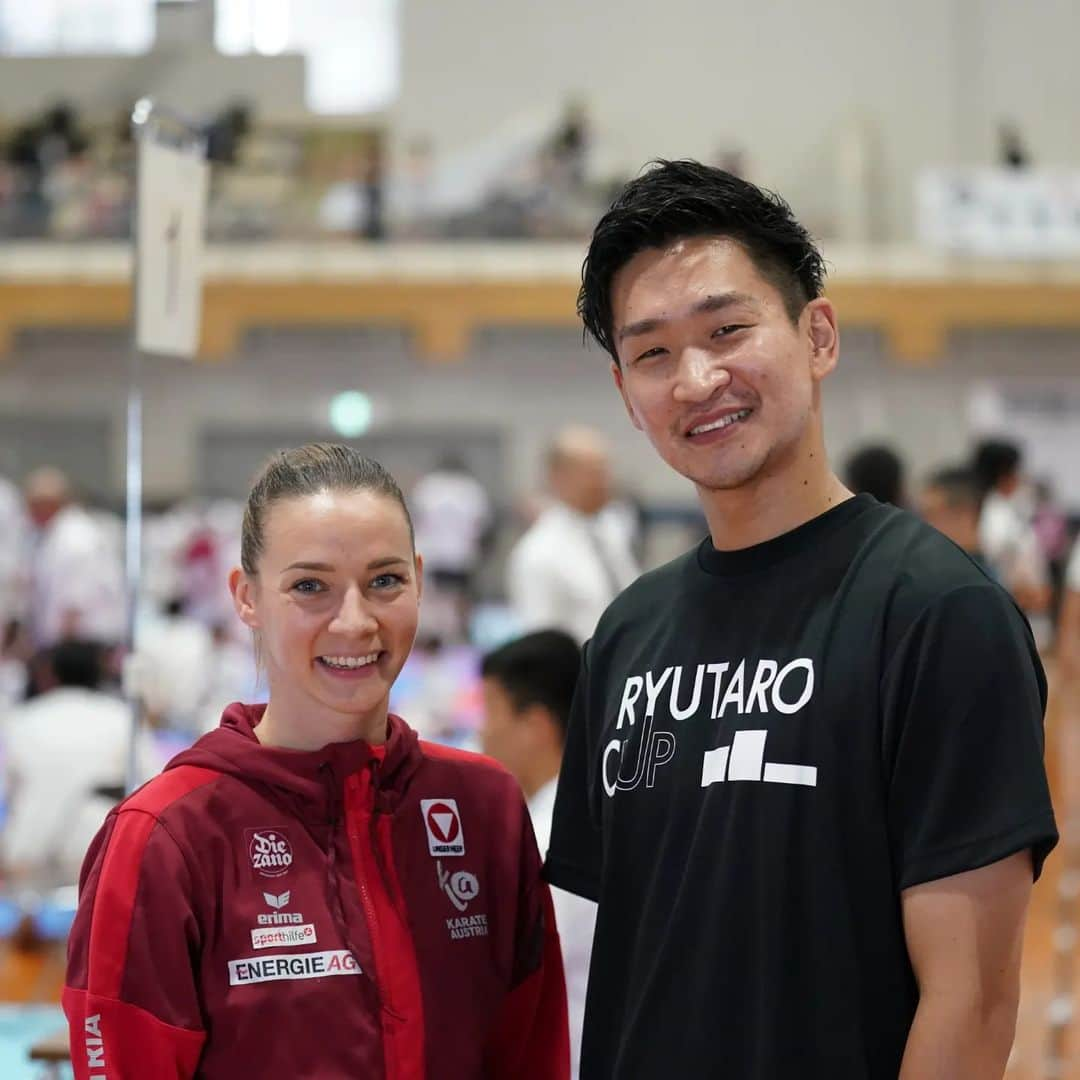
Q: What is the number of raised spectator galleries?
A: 1